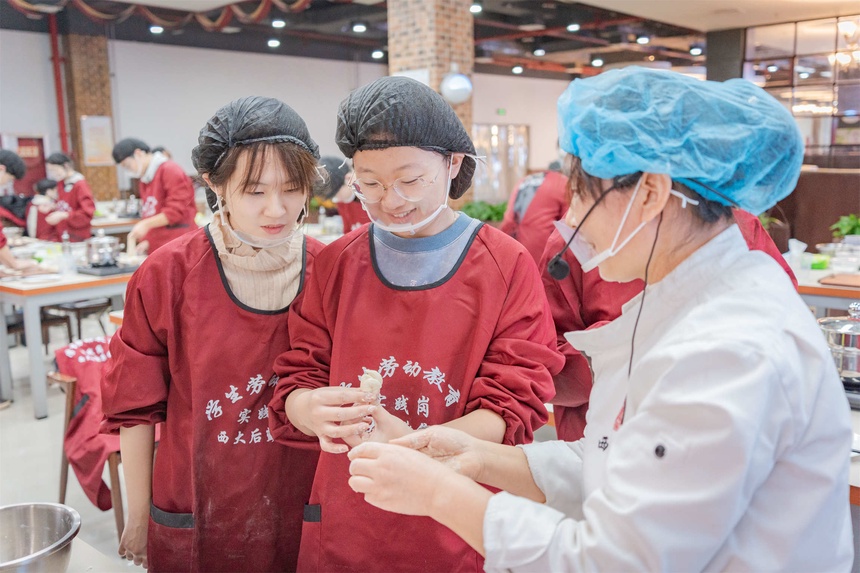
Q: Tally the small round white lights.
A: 12